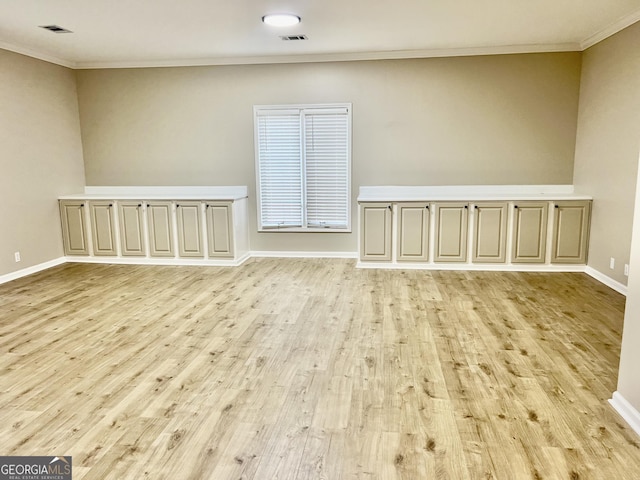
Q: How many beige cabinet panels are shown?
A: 12